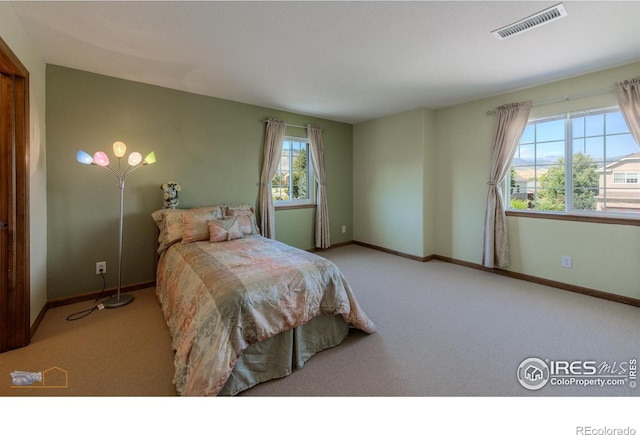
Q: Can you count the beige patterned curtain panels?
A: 4